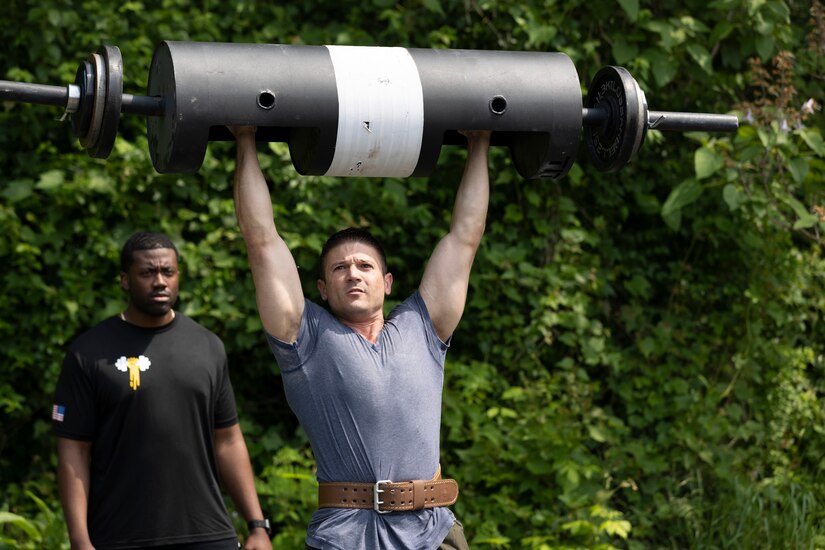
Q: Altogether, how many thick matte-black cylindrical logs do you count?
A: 1